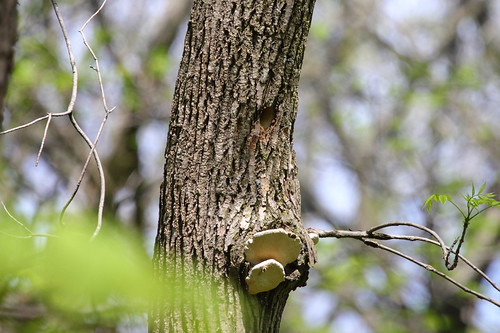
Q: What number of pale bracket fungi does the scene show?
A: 2